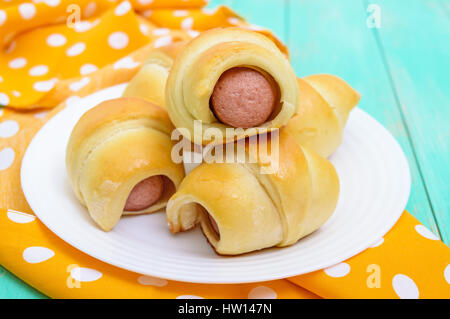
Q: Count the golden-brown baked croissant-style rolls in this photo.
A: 5